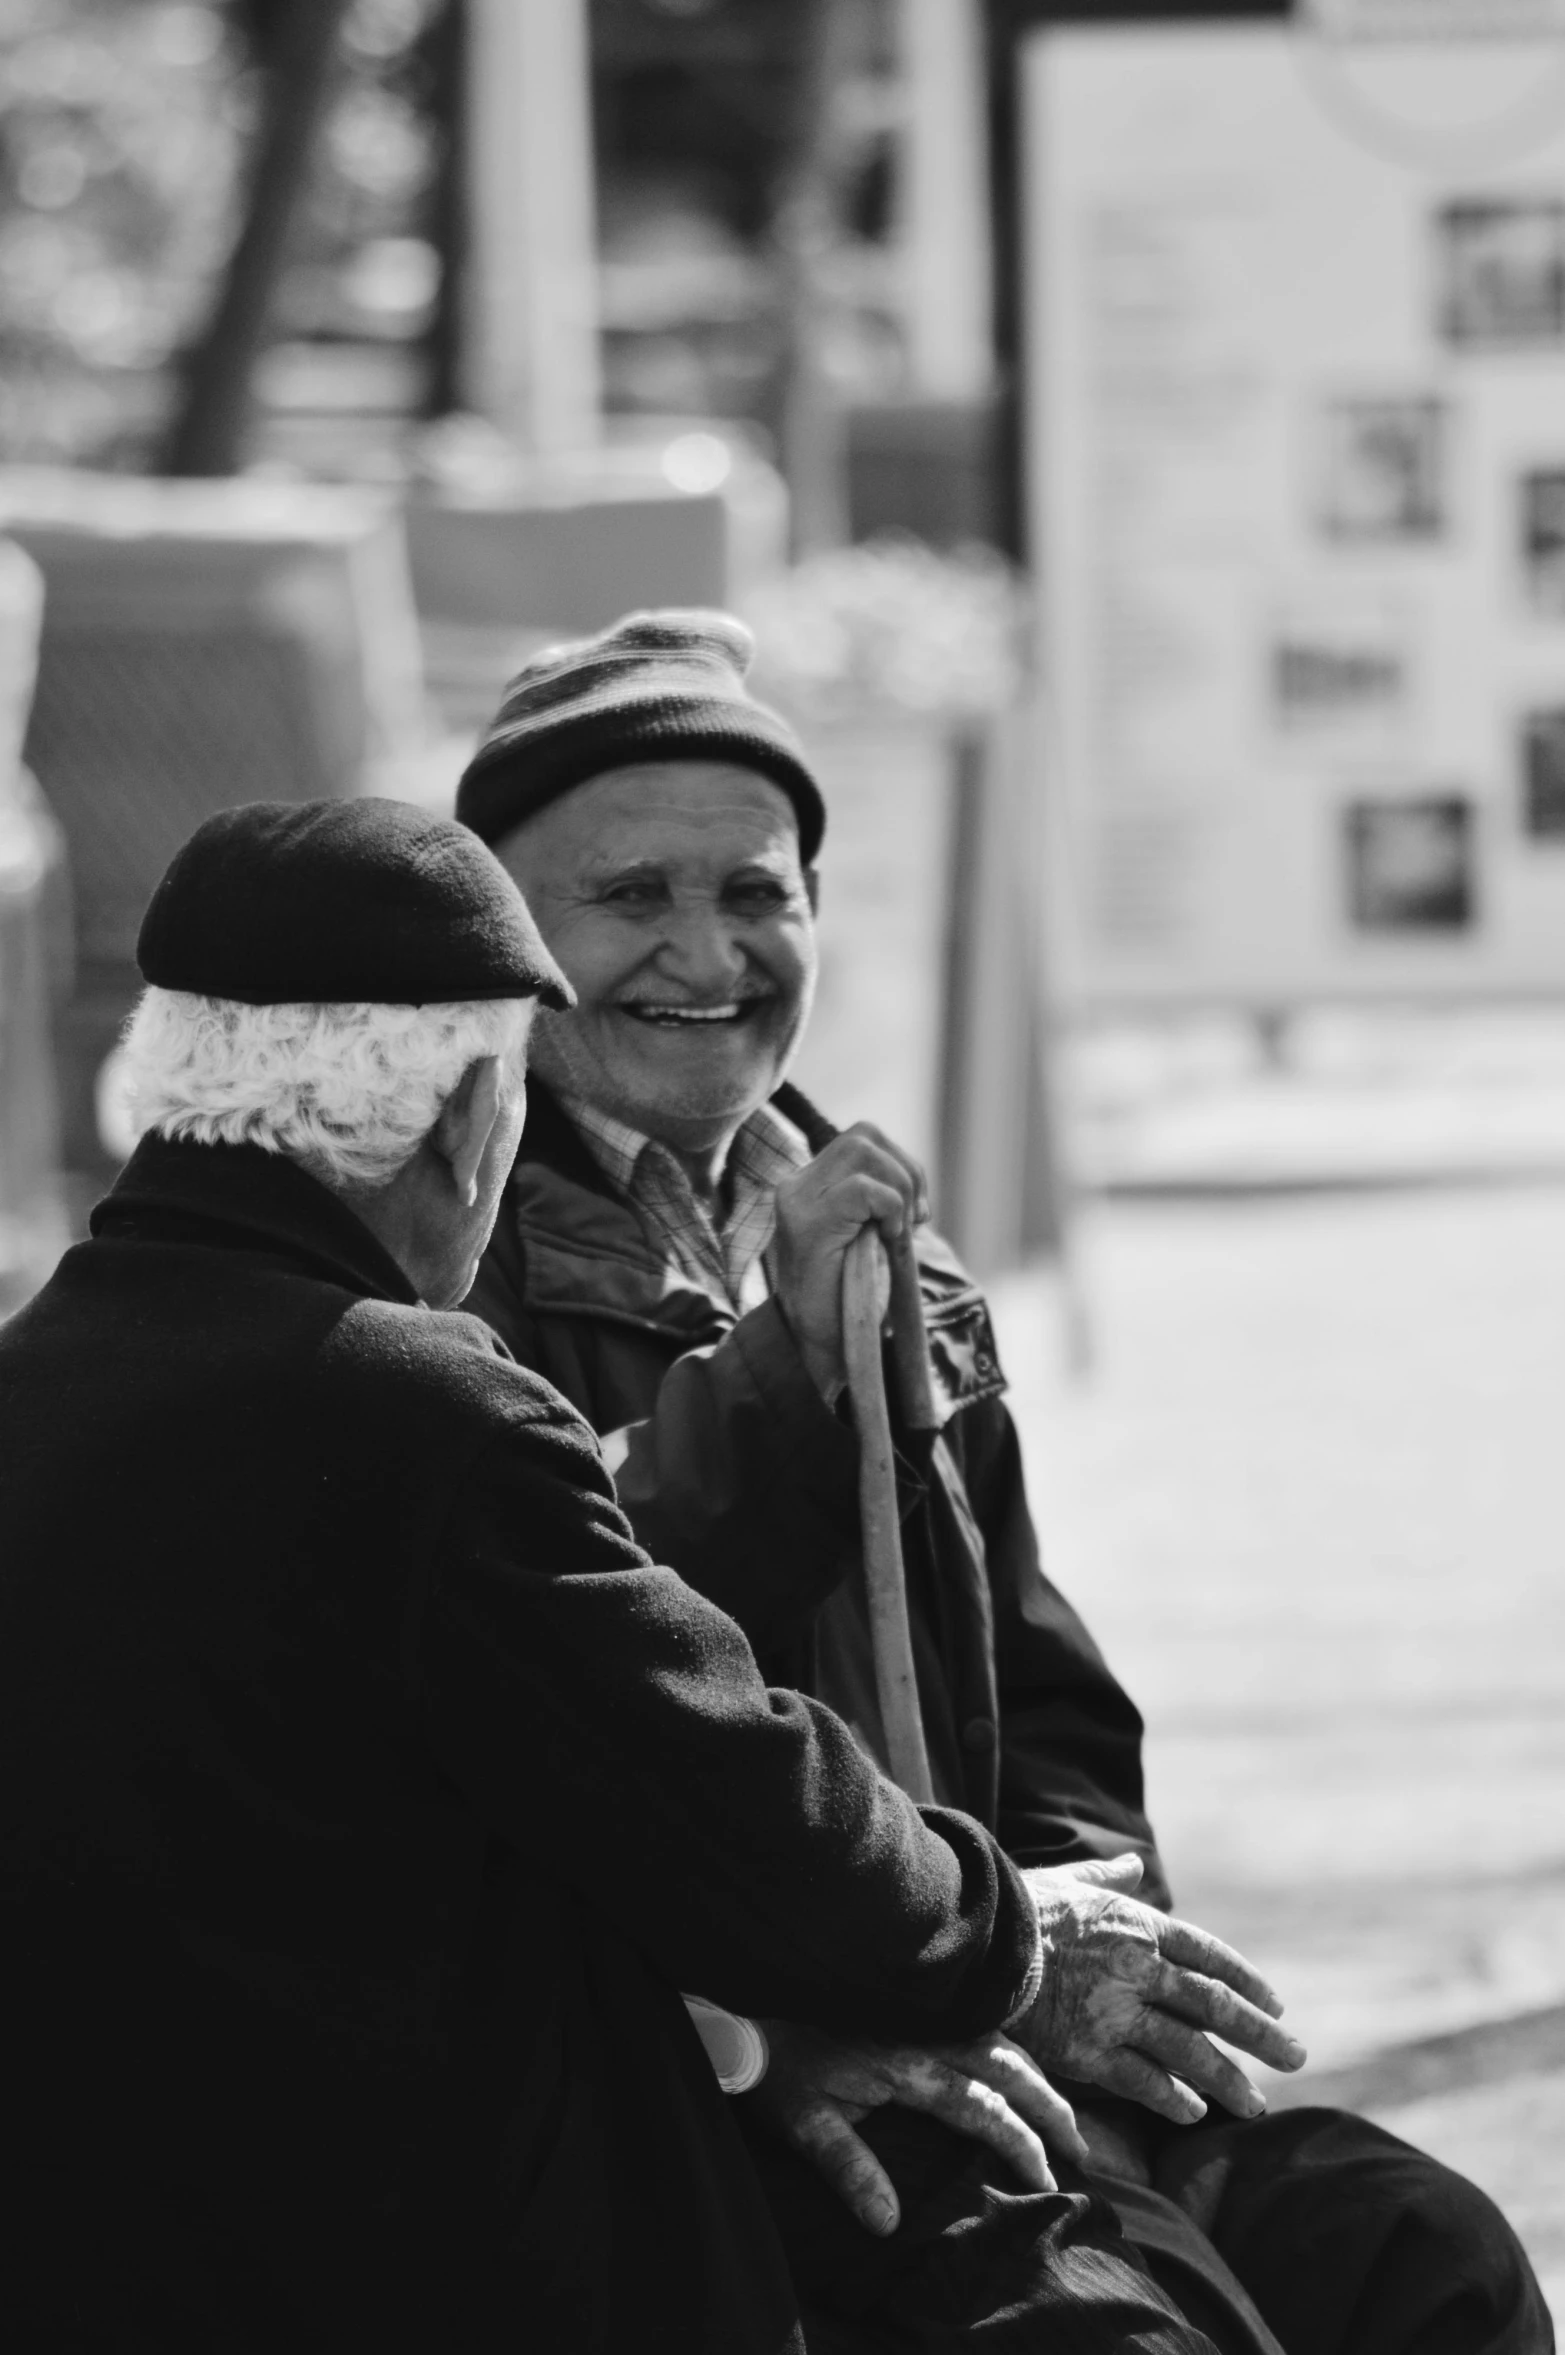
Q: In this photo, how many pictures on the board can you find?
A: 6